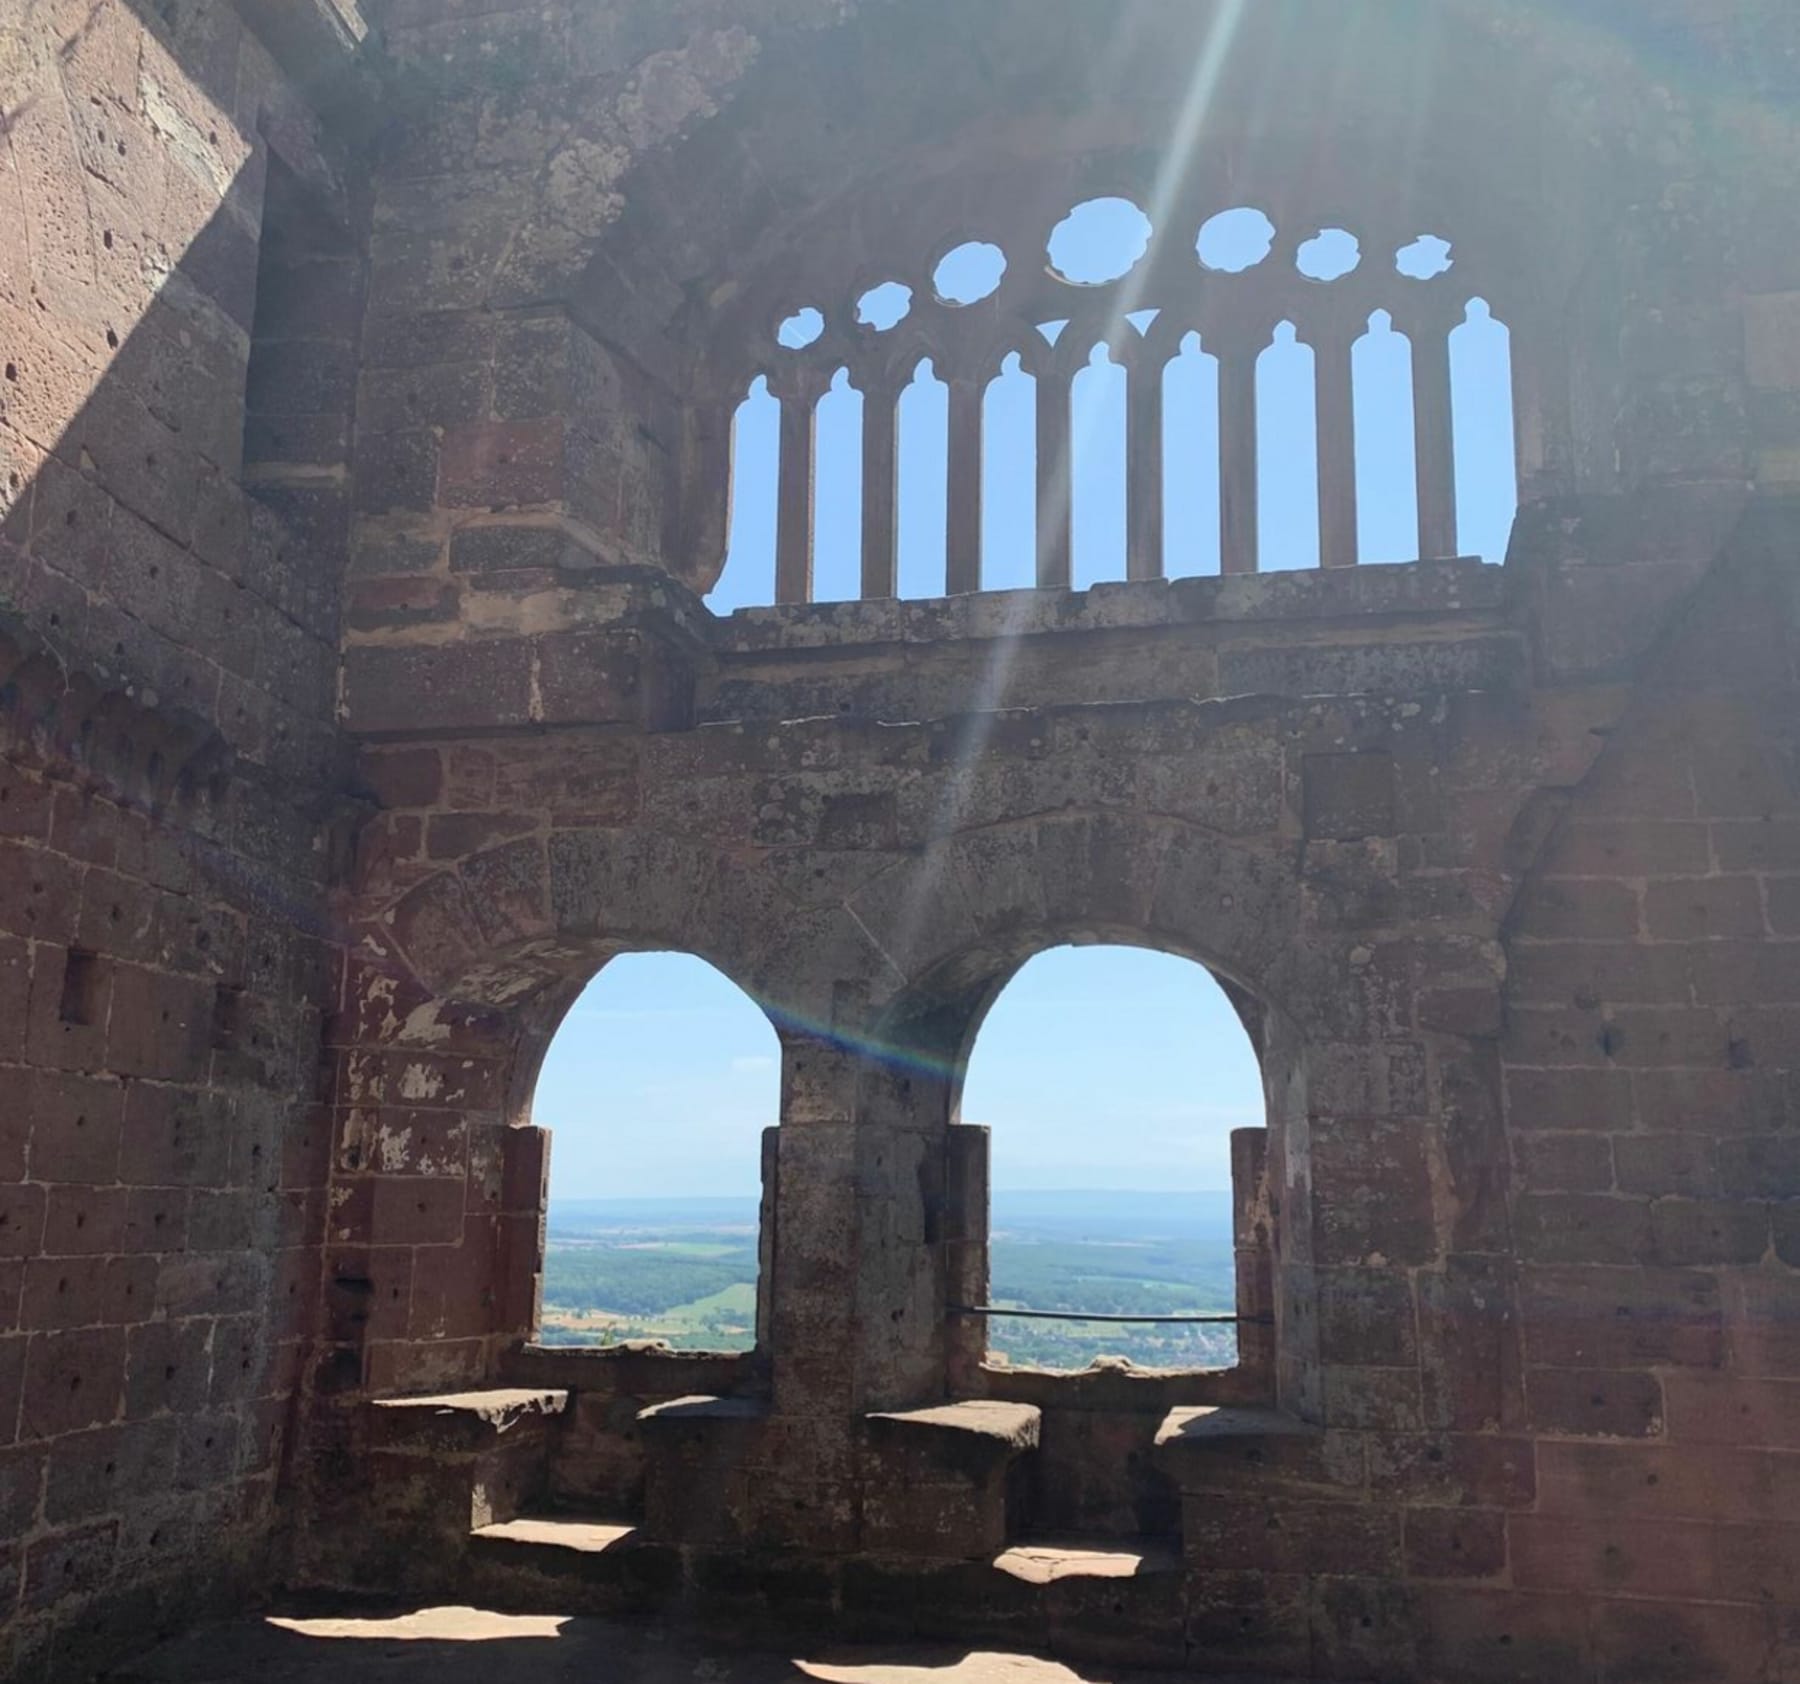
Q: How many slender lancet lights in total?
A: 9